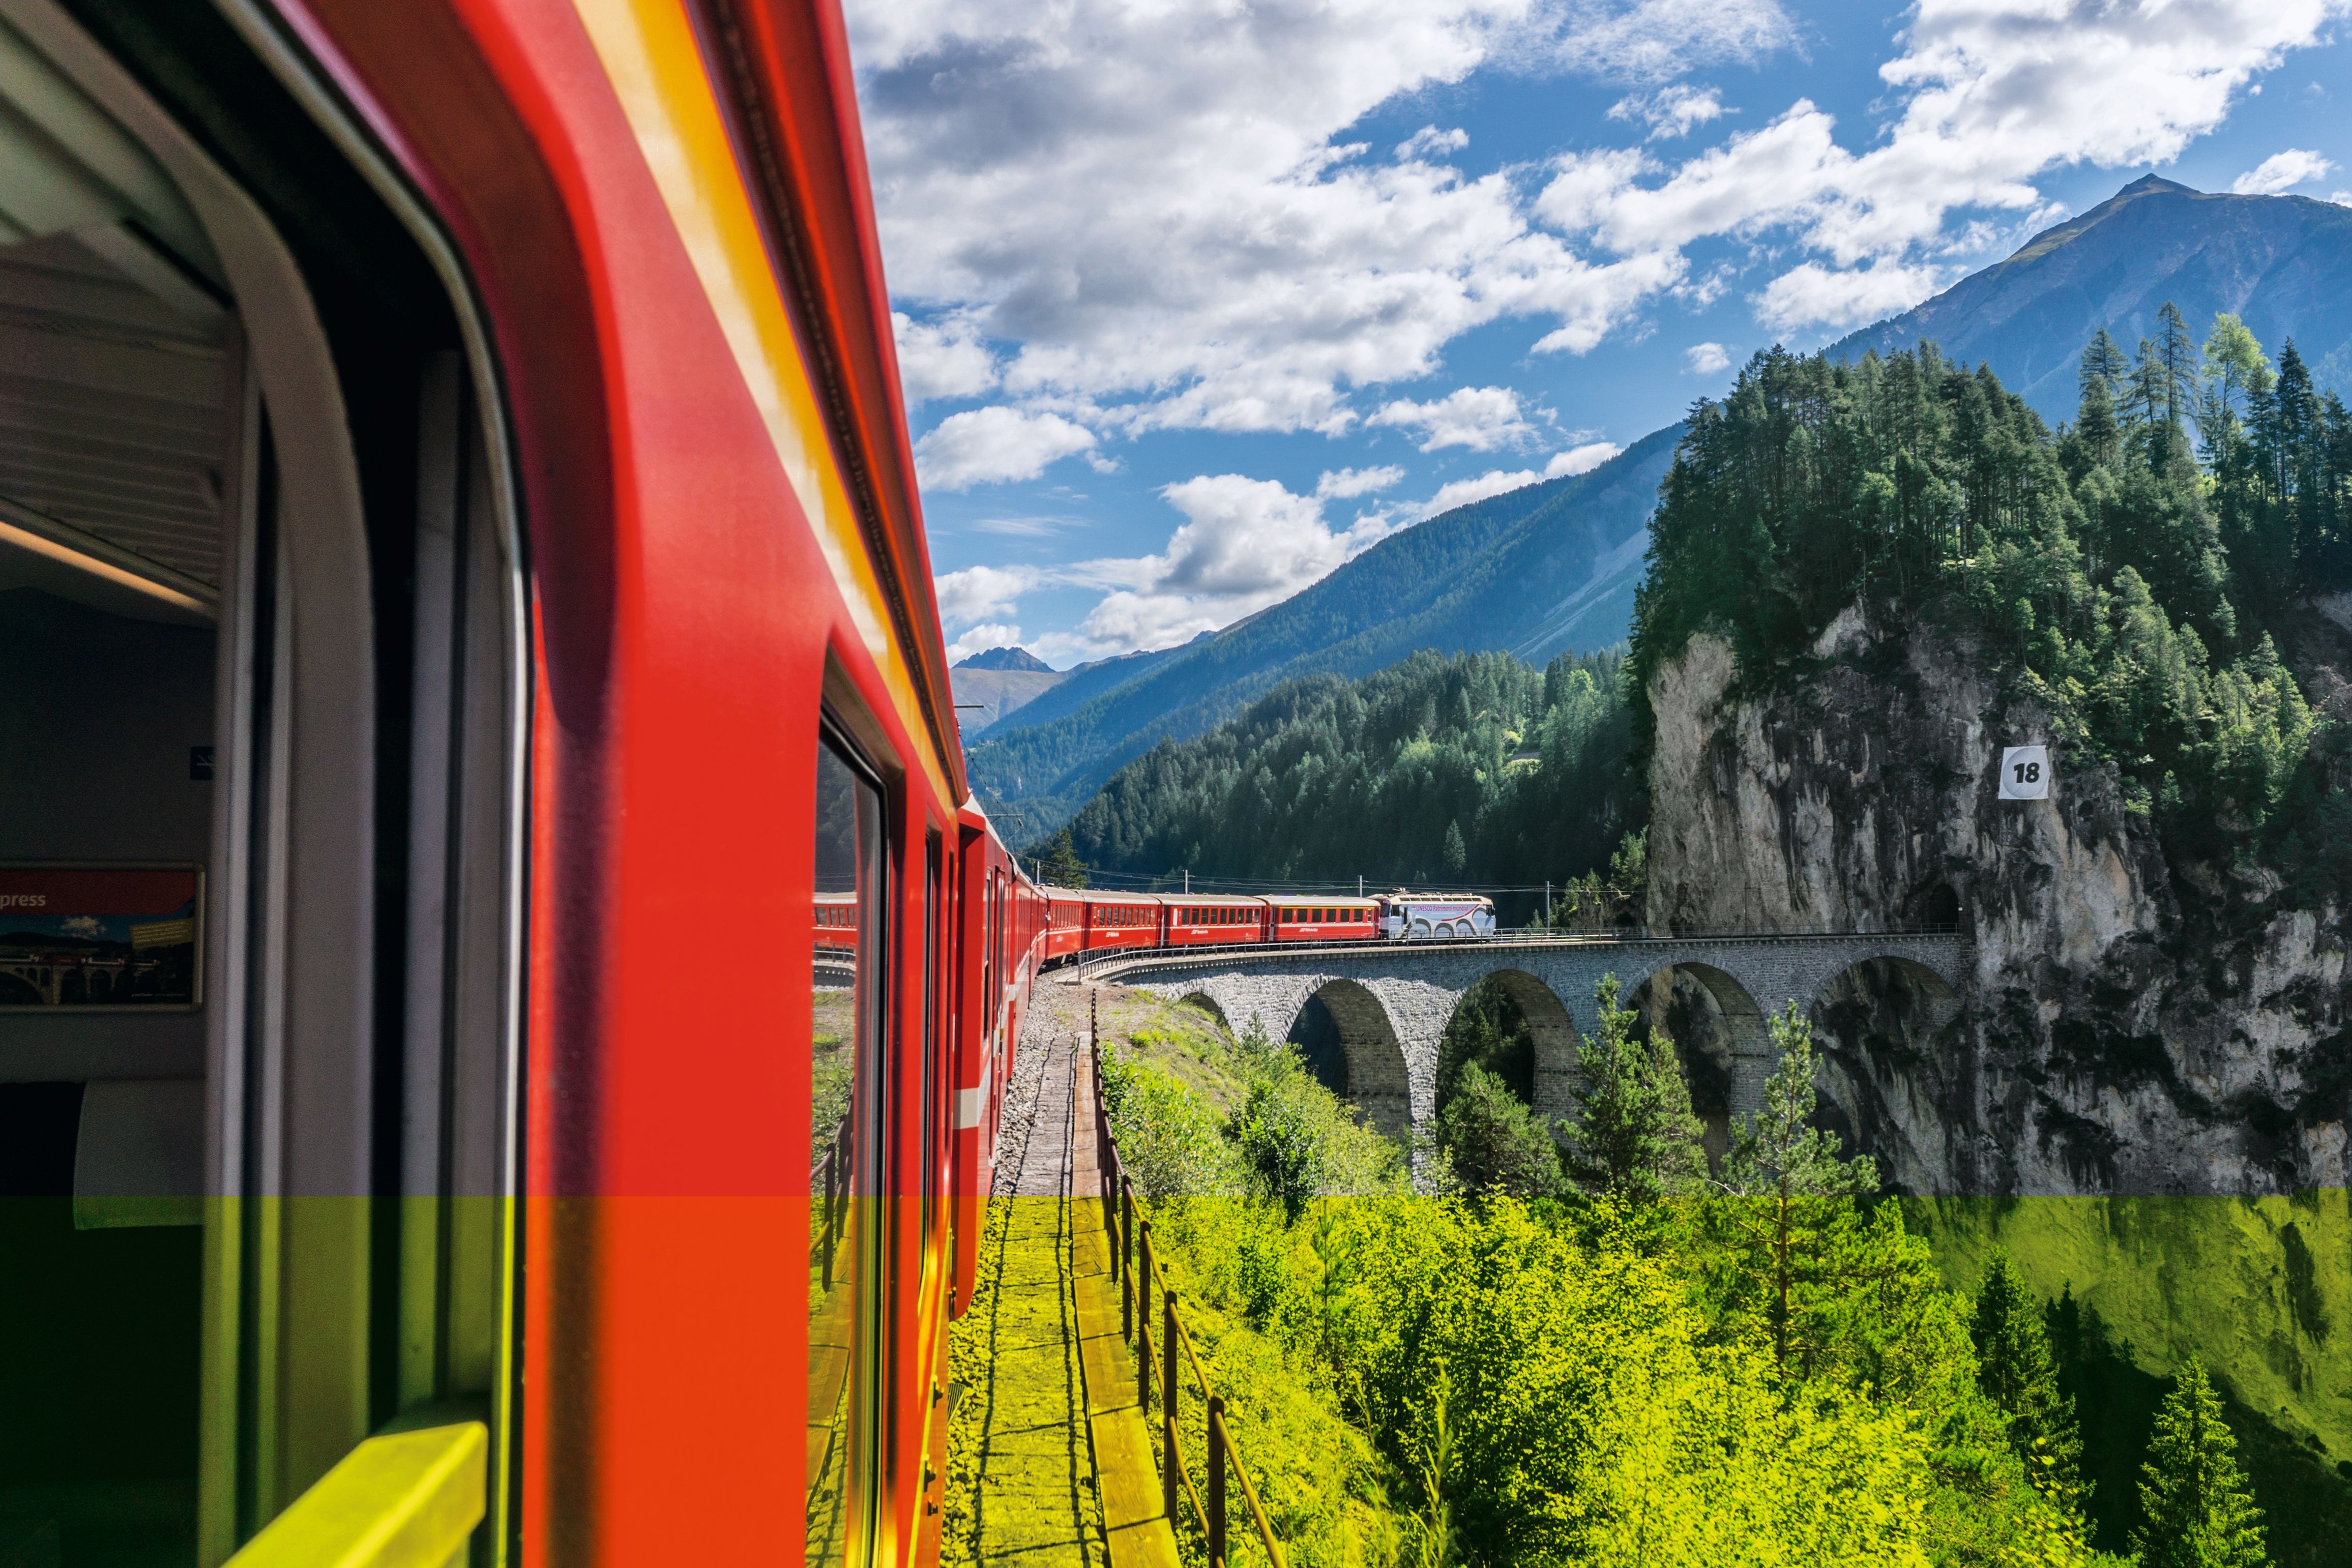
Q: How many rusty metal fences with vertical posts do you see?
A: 1